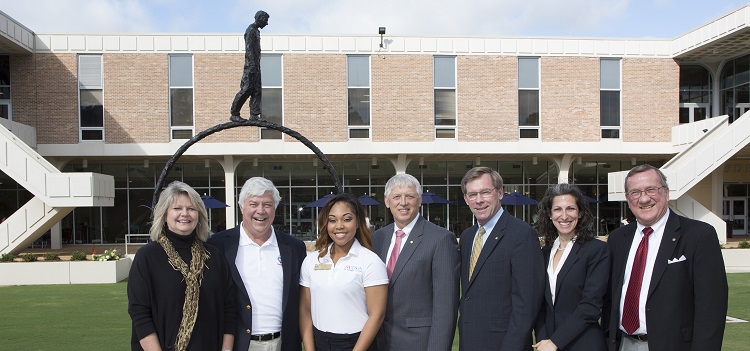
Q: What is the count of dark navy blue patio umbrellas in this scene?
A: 6